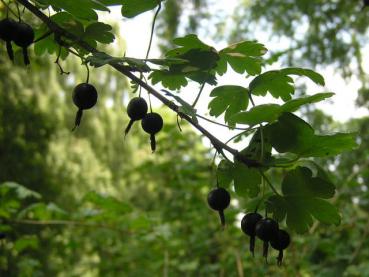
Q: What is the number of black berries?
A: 9